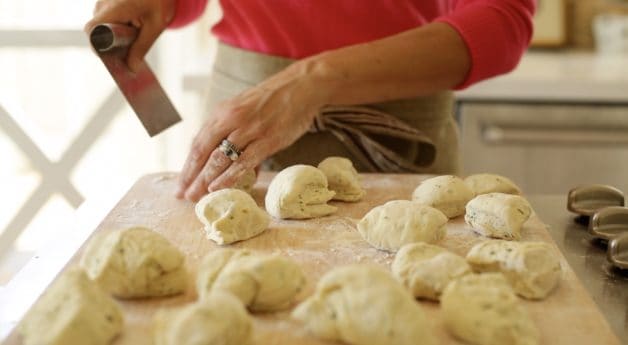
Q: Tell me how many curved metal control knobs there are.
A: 3